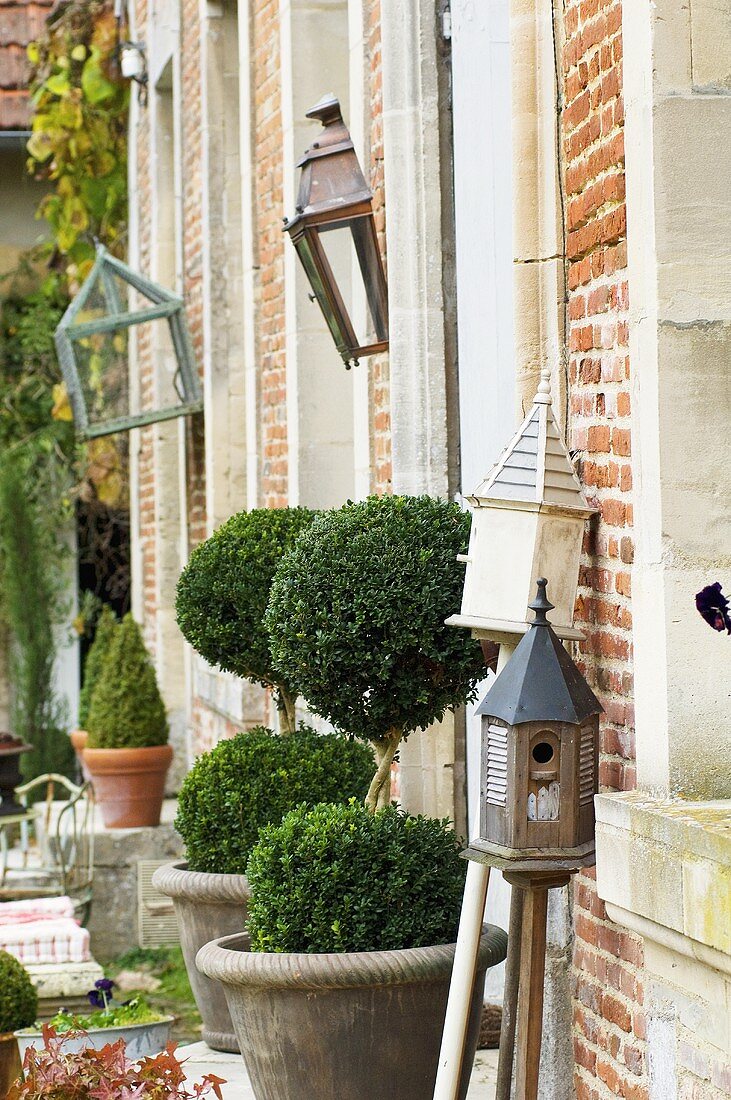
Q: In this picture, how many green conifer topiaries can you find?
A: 2